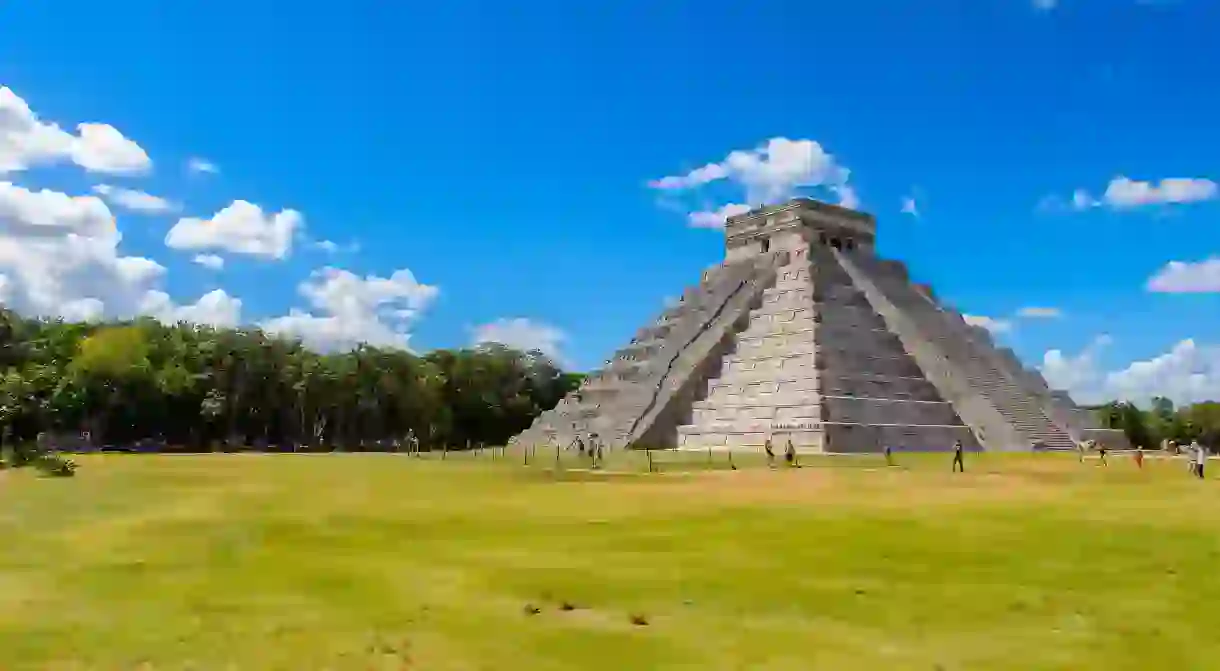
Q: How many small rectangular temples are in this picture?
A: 1